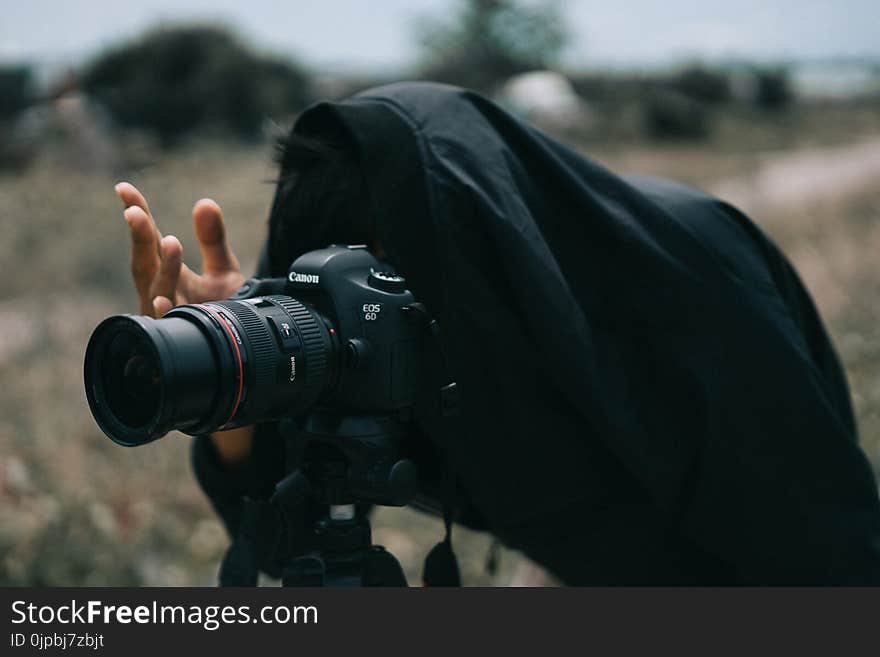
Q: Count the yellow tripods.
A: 0